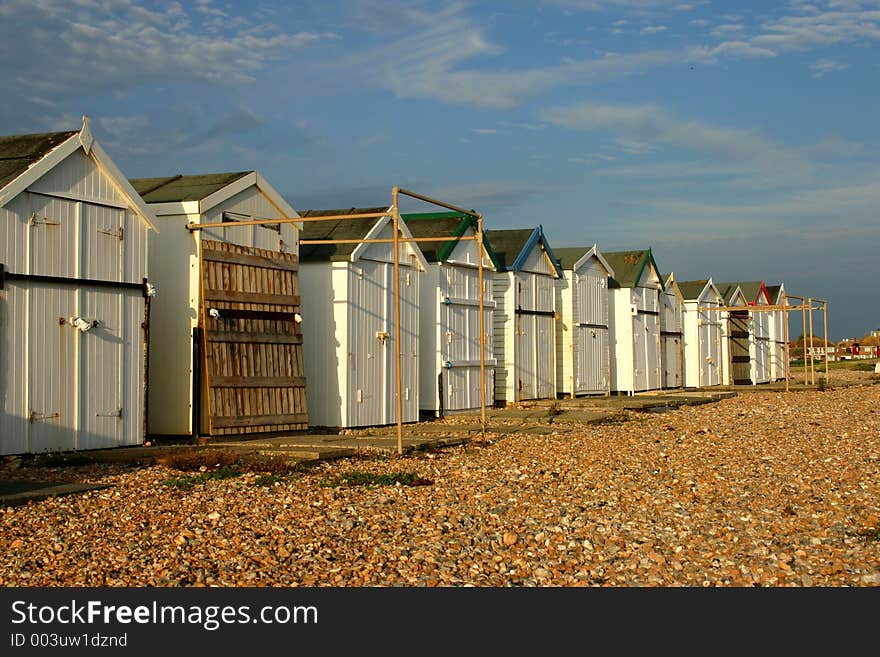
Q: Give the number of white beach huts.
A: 12